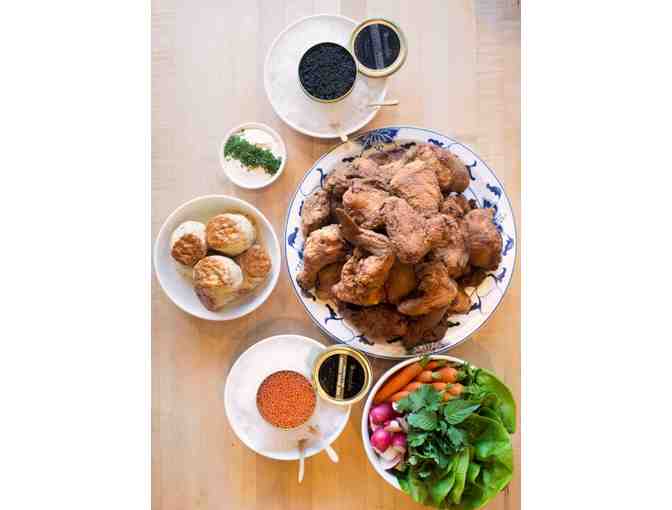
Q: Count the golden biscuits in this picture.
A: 4